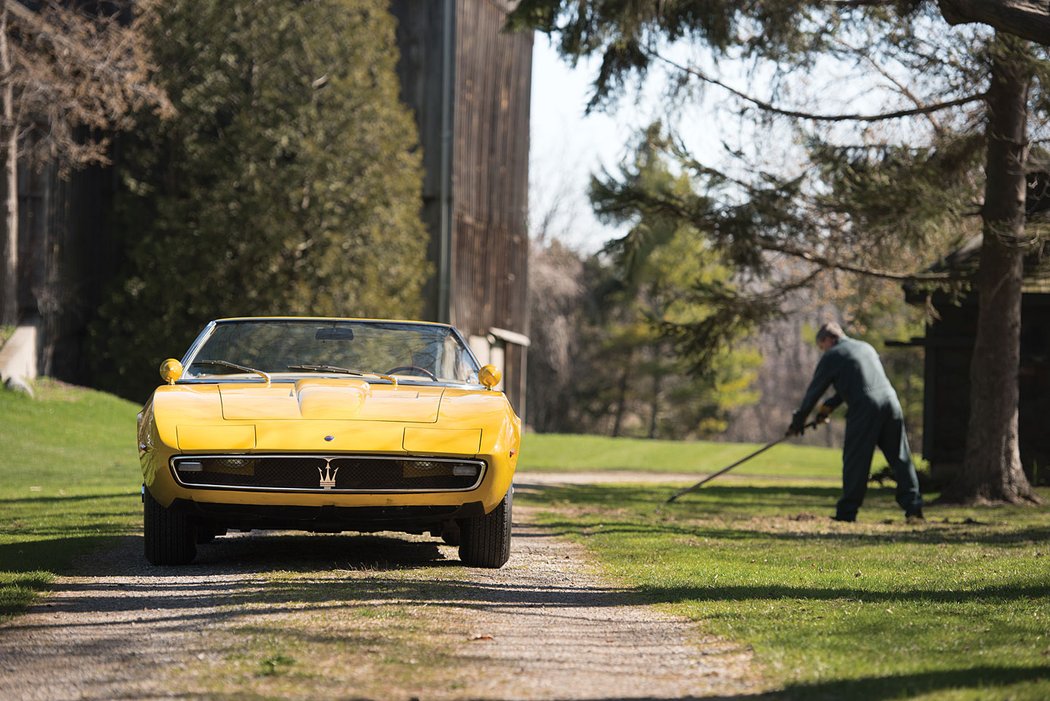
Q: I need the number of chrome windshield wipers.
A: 2